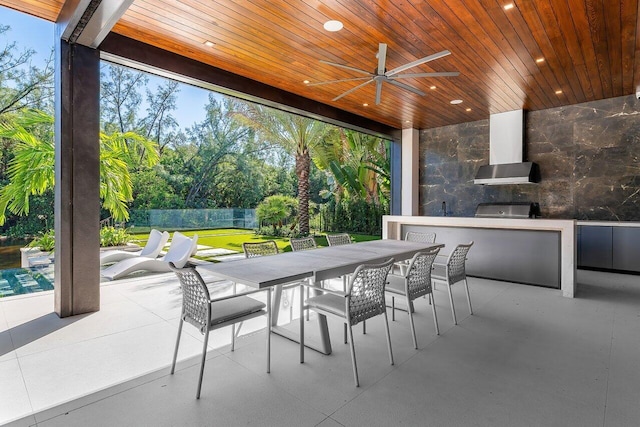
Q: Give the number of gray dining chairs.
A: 8